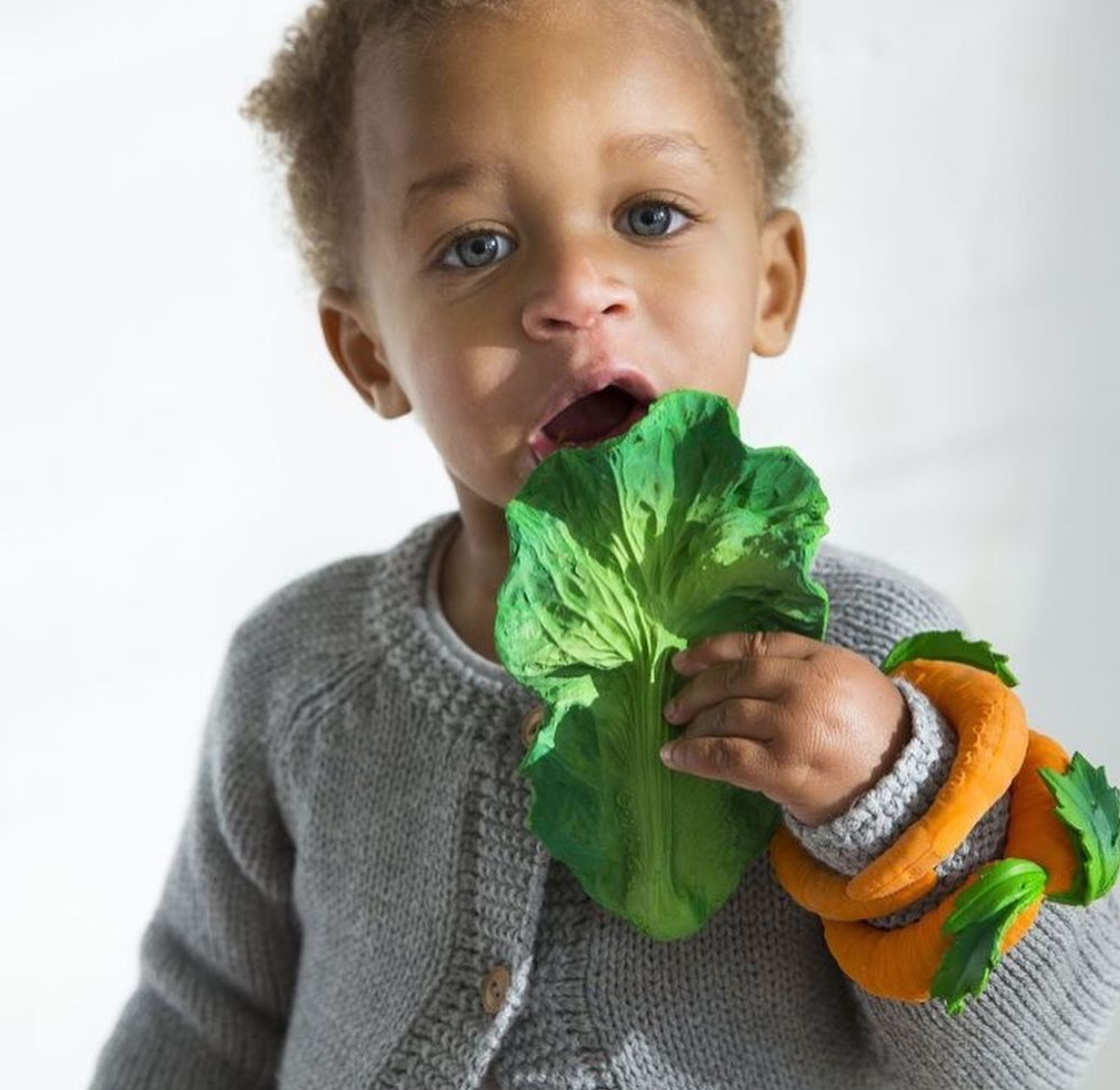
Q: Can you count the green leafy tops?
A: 3